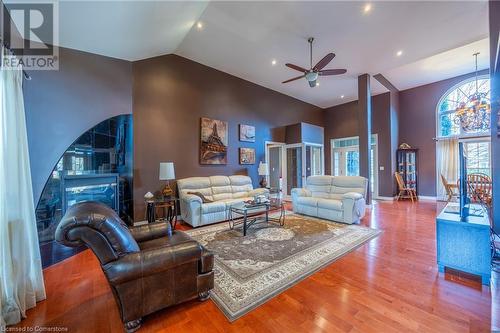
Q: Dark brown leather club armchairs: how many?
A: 1